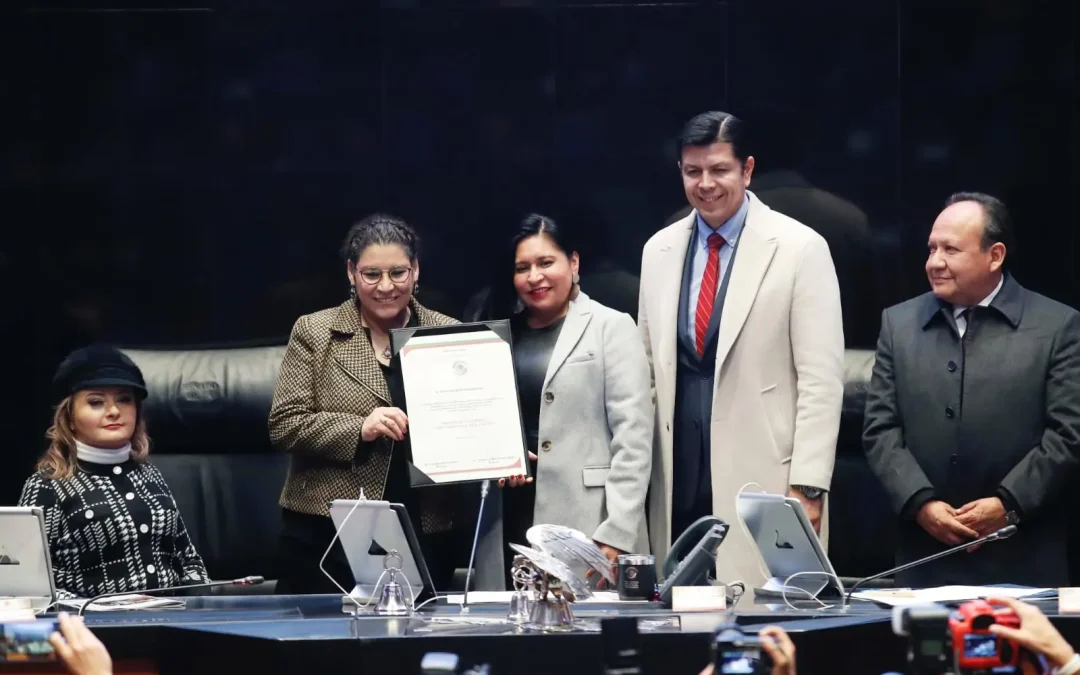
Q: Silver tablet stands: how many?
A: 3